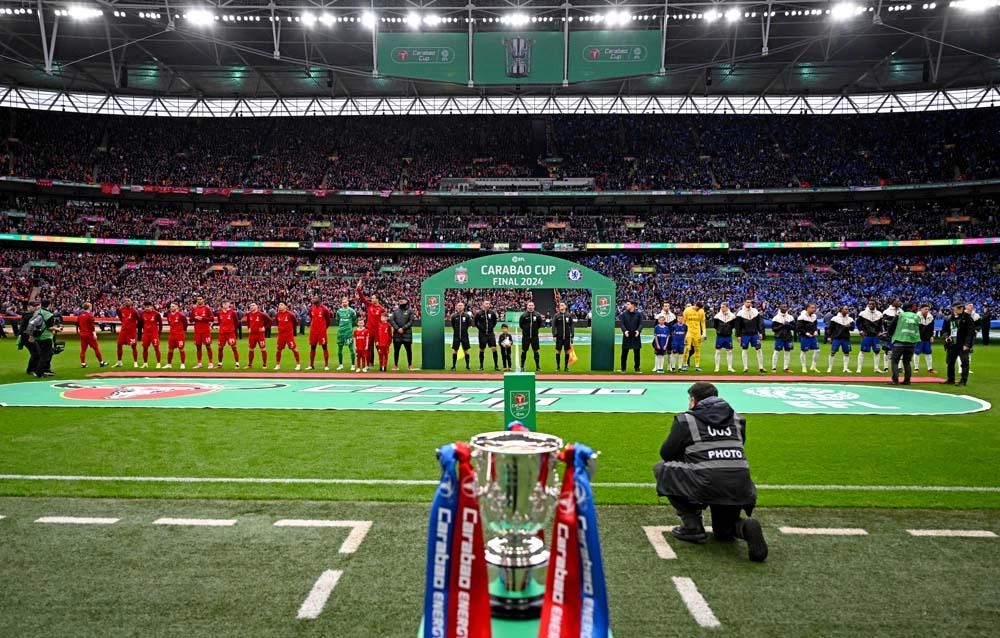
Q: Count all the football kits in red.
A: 12